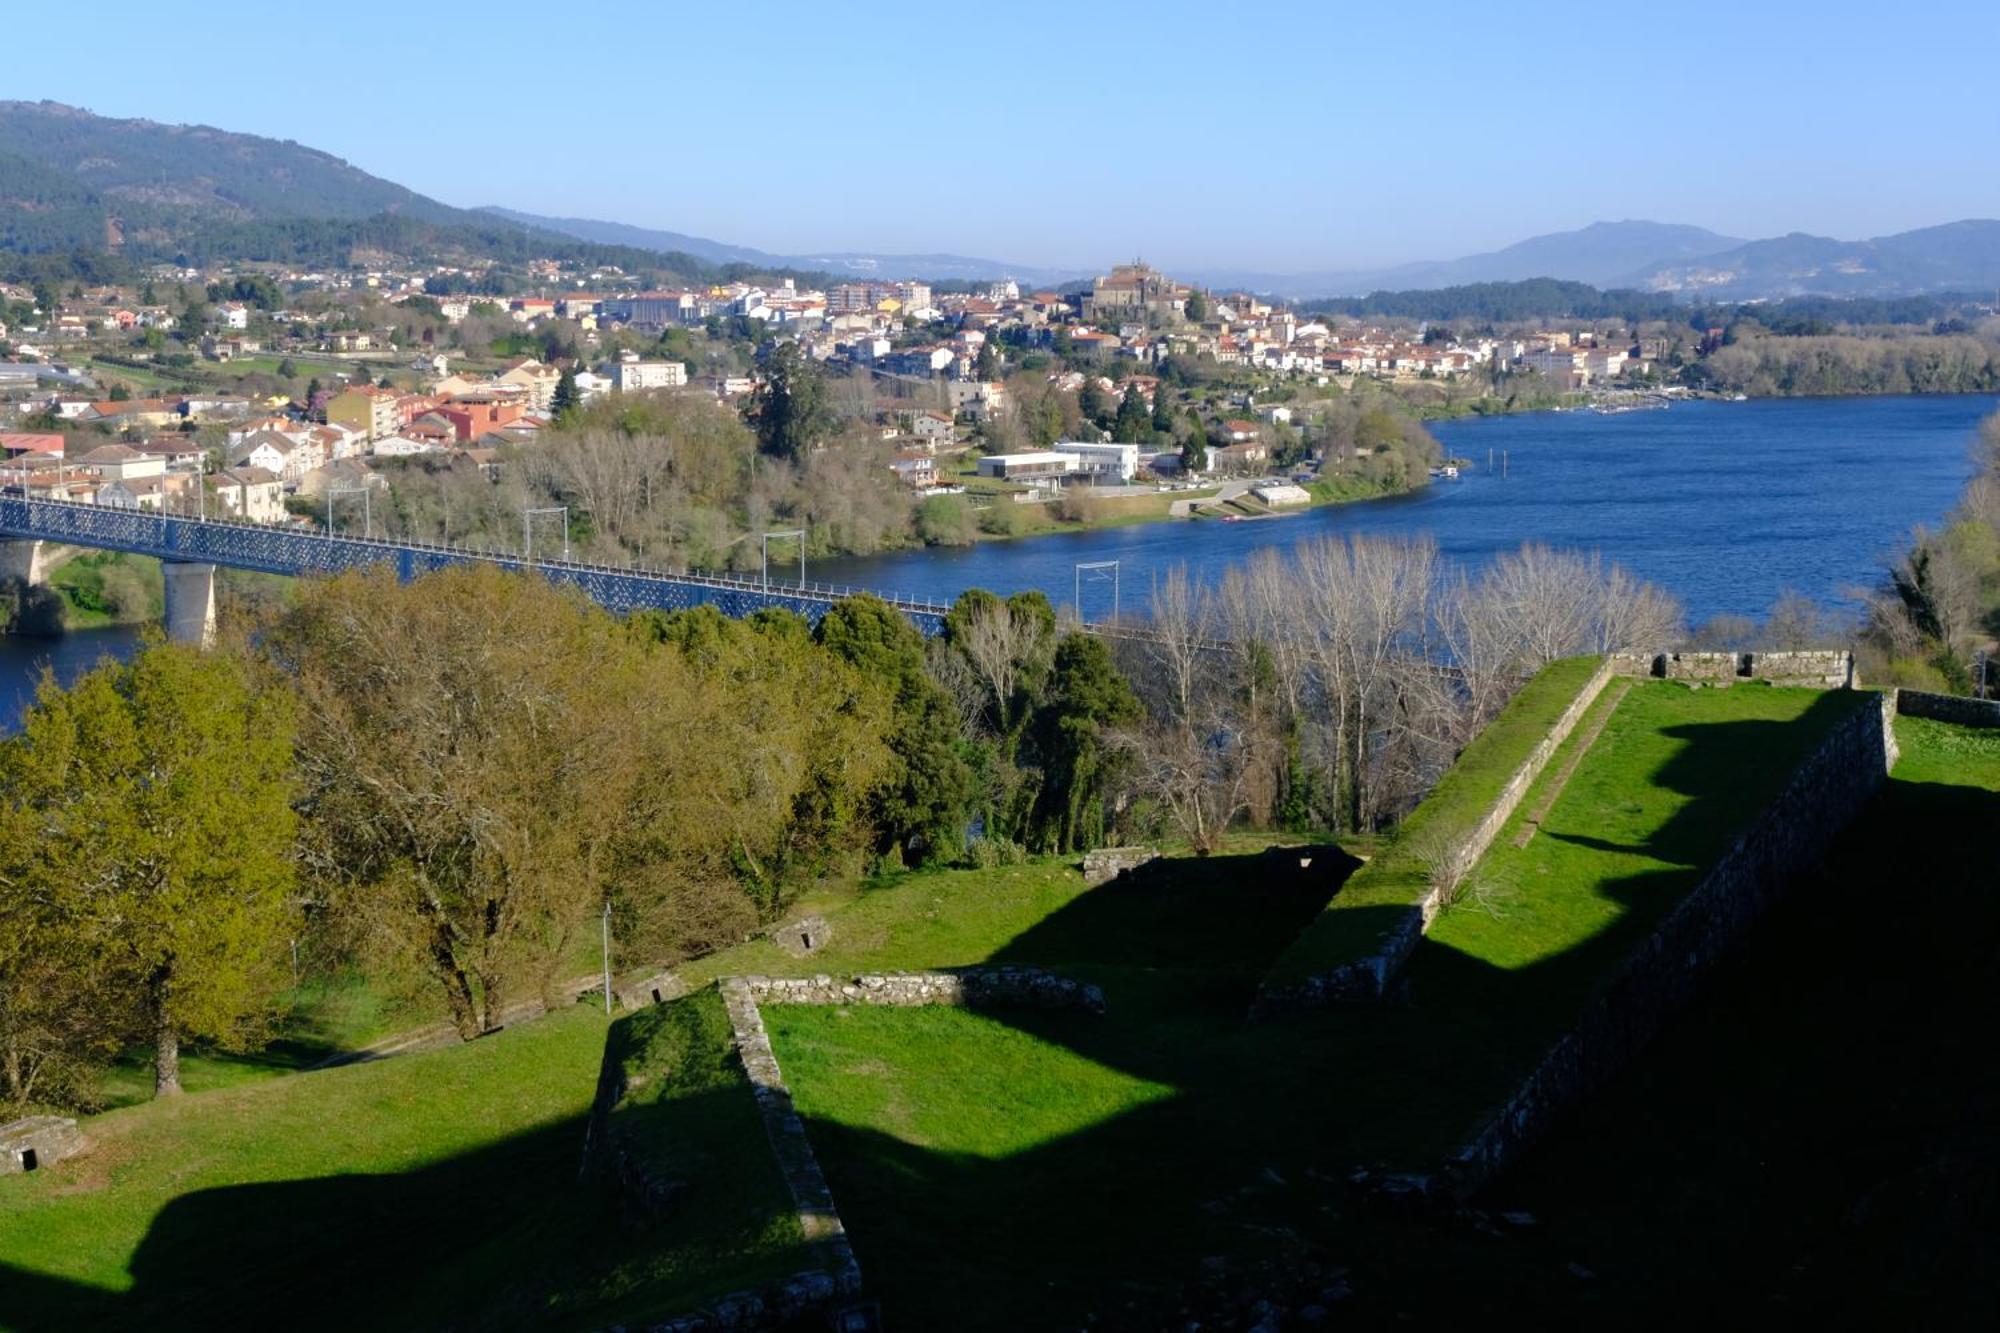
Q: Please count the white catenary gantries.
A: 6